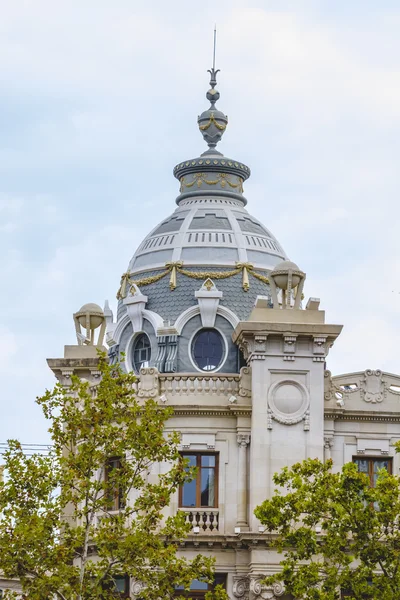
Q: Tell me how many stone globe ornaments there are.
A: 2